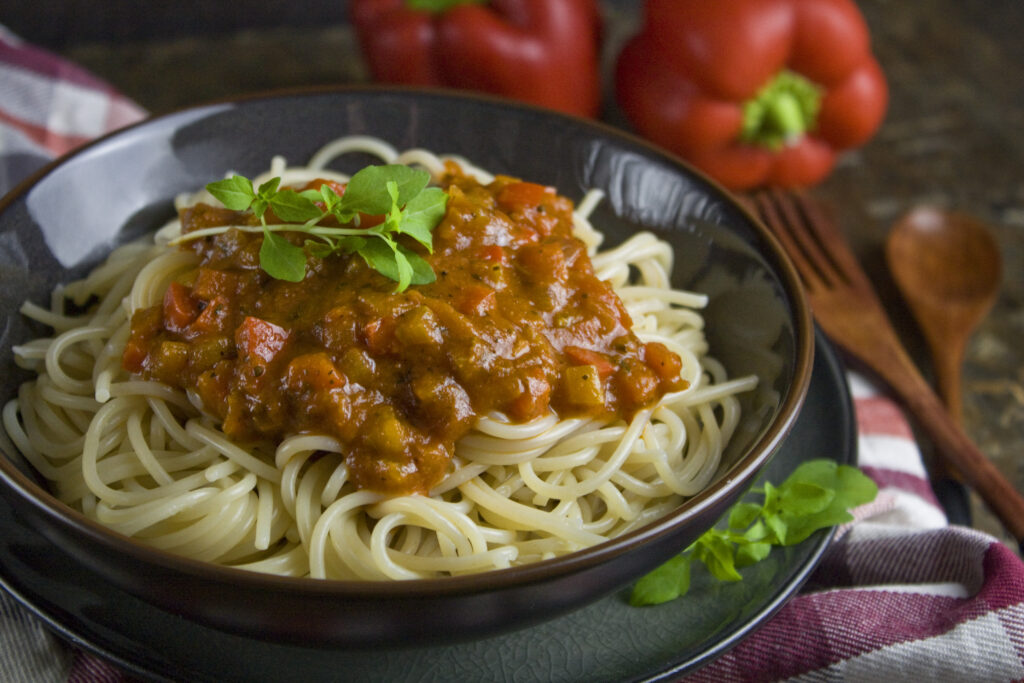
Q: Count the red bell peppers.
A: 2